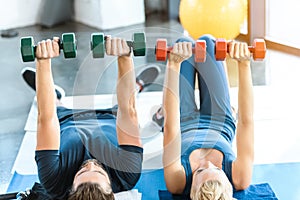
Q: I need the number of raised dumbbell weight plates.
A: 8